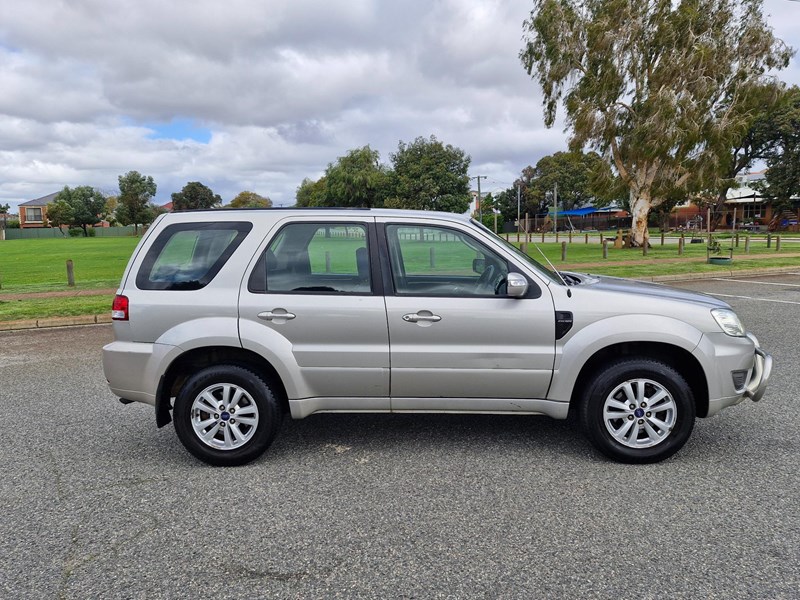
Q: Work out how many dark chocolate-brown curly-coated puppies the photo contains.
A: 0